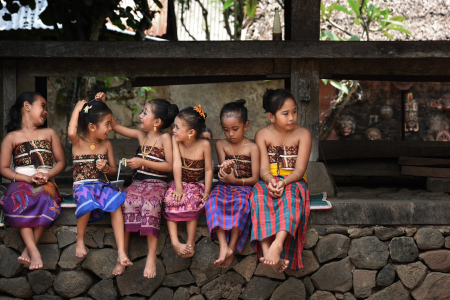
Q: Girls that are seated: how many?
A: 6